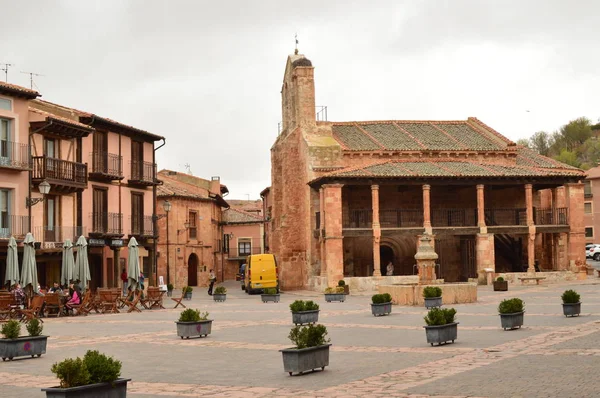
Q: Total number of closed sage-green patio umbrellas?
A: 5